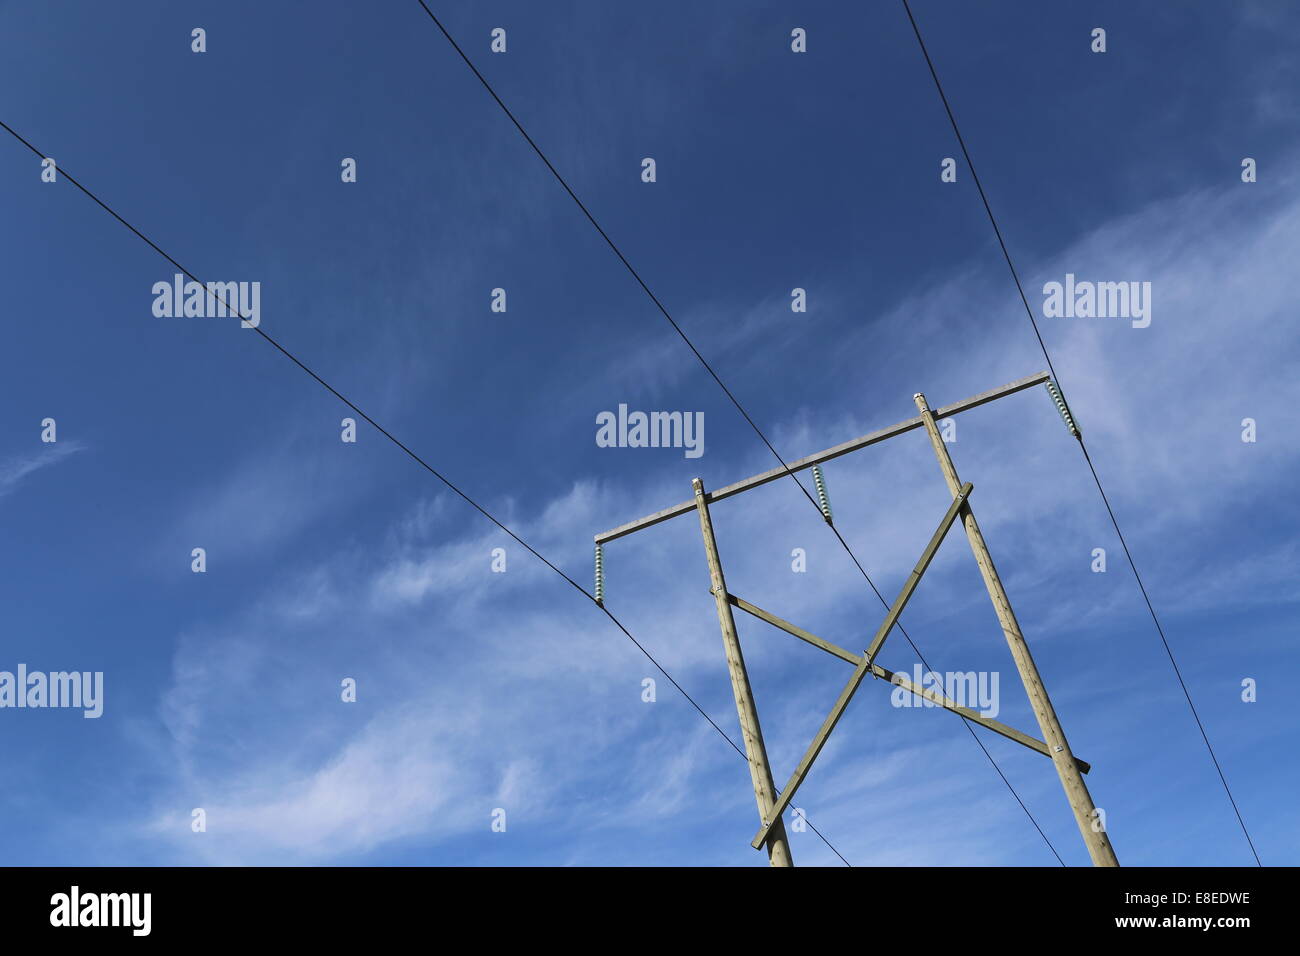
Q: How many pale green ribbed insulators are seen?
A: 3